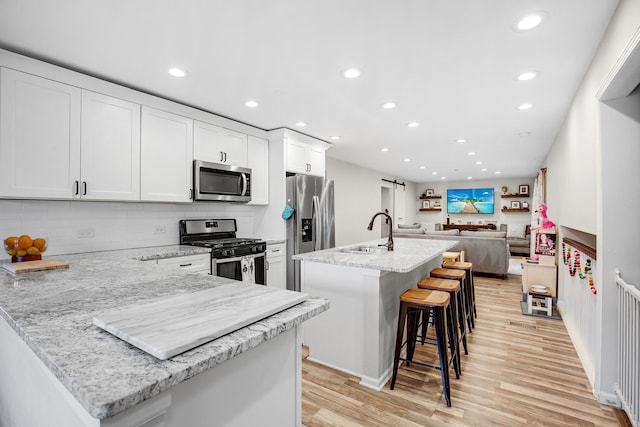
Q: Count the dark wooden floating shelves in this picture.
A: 4